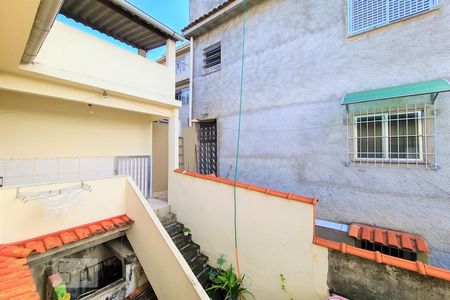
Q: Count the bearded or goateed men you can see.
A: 0